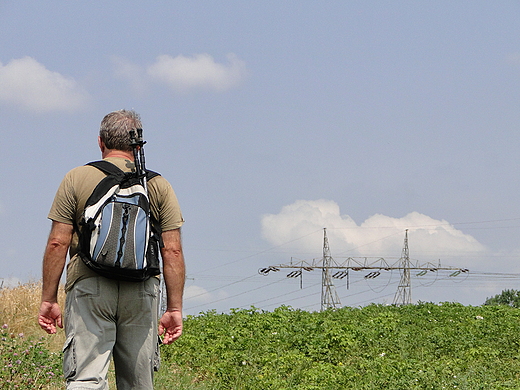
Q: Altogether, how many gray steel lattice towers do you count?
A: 2